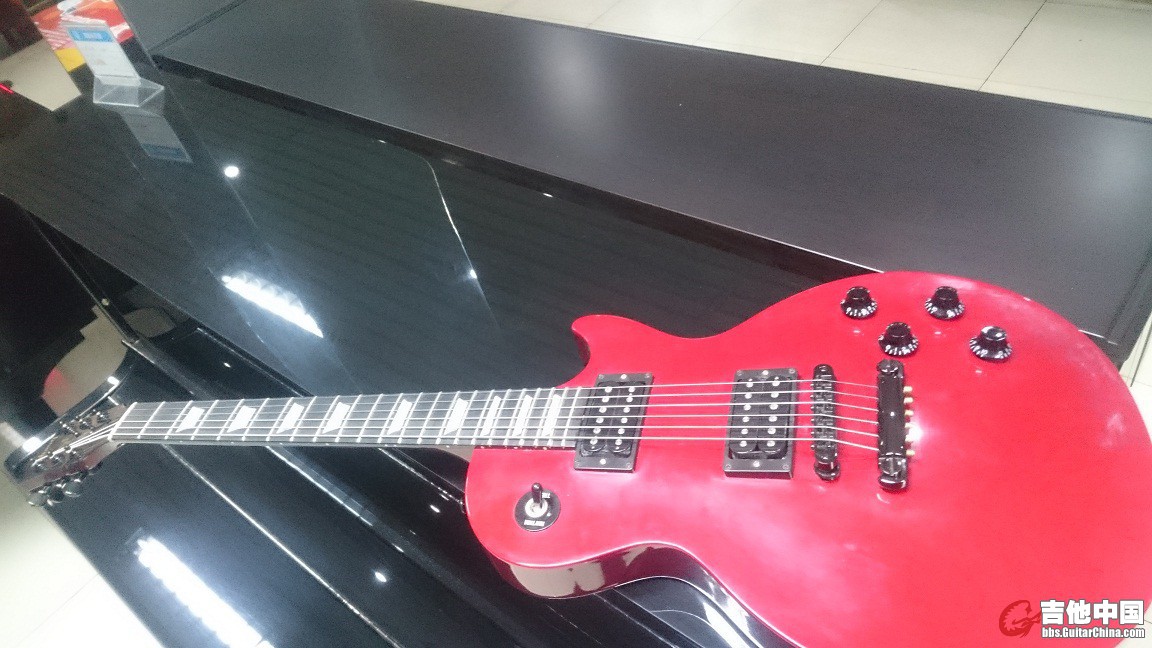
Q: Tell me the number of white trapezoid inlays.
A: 9